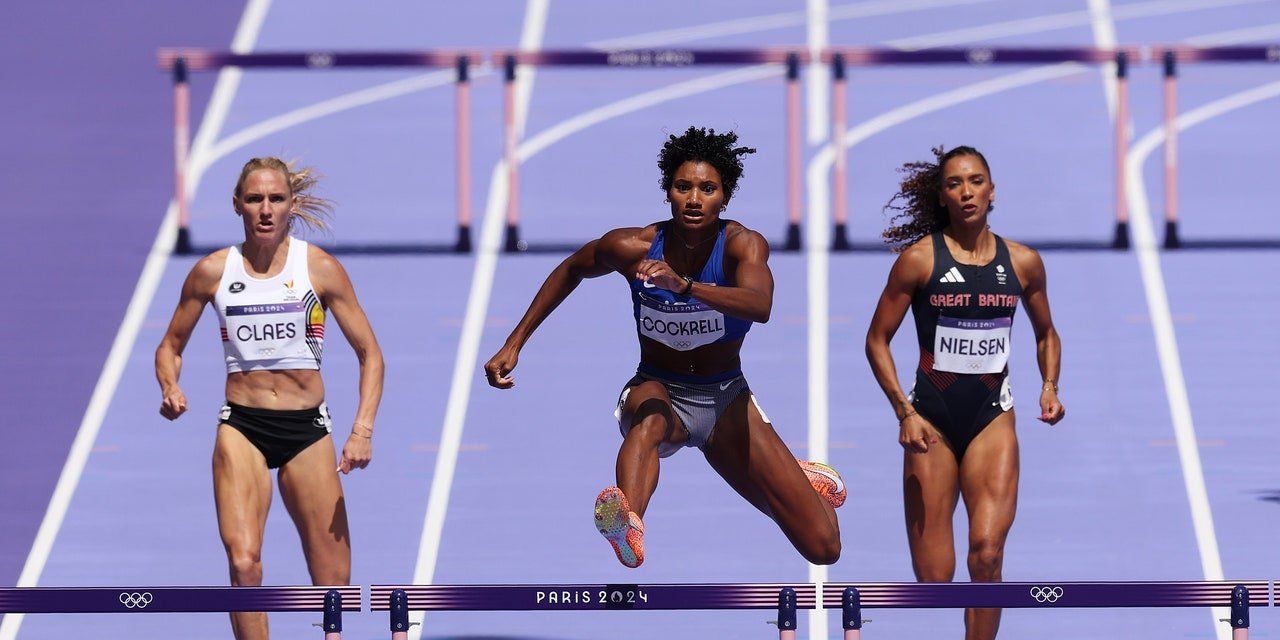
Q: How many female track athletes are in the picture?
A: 3